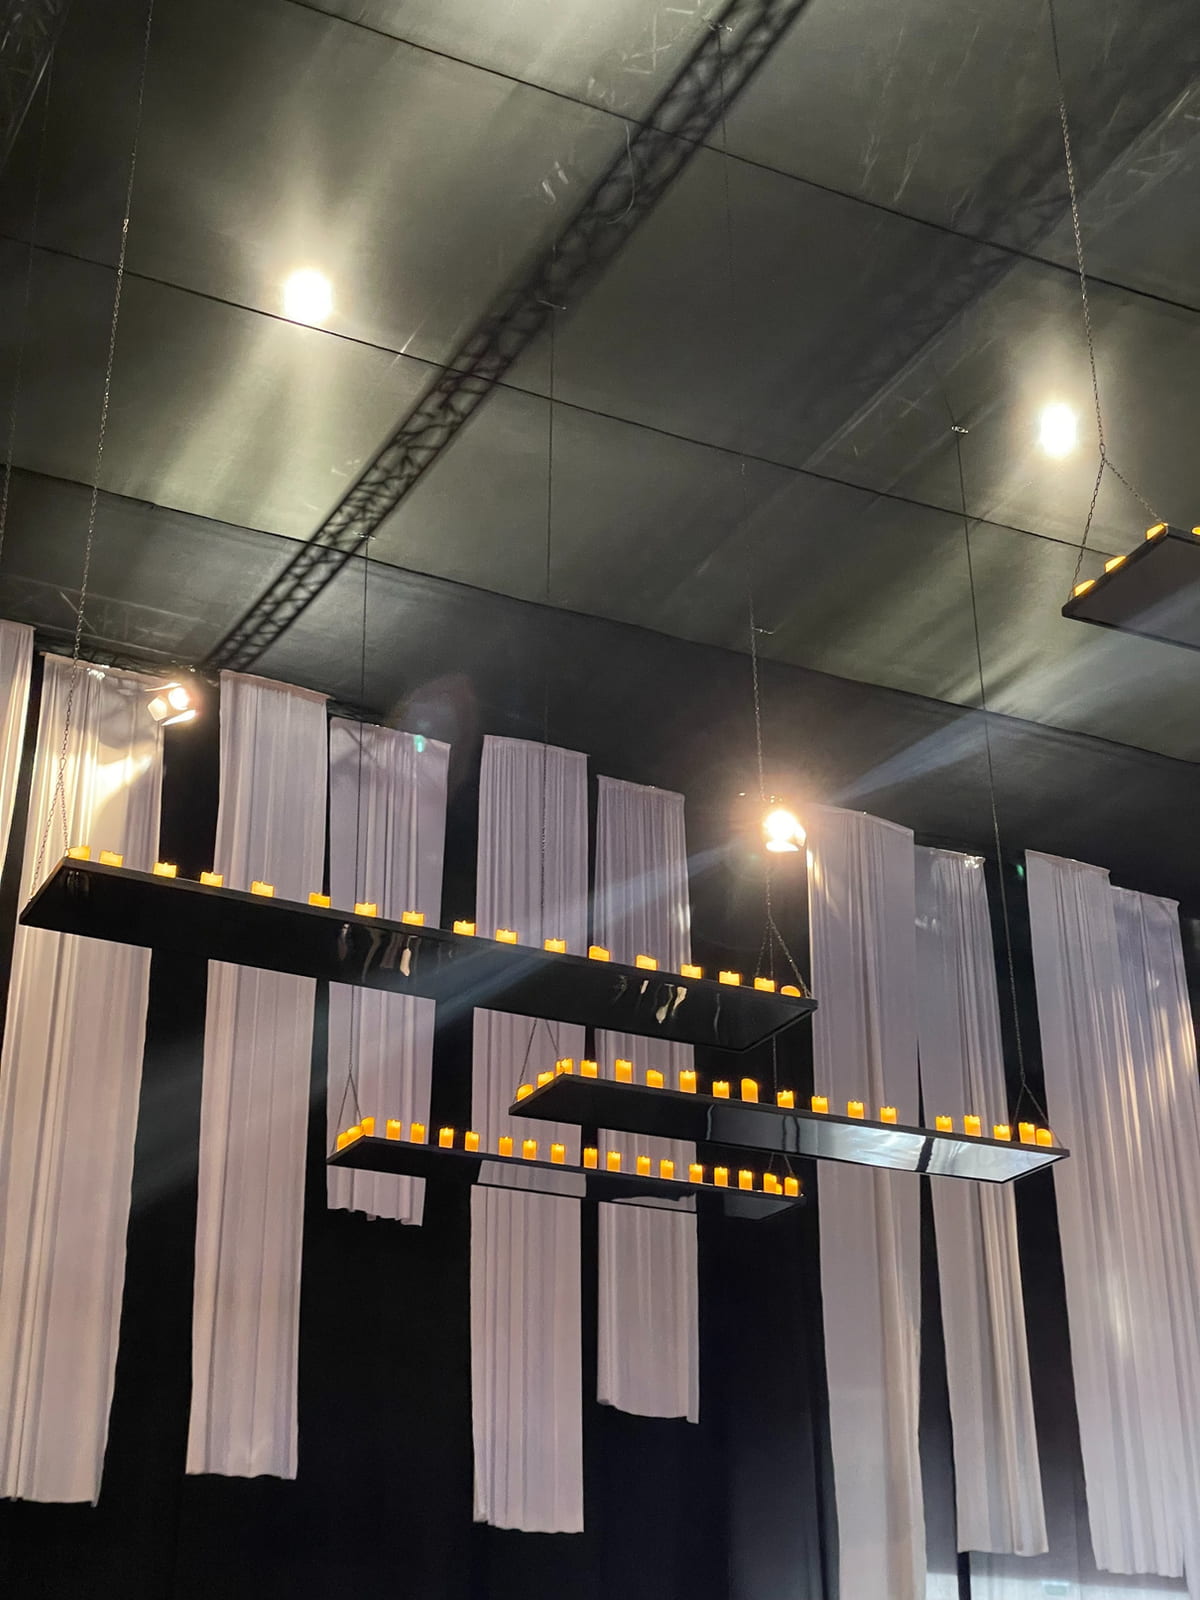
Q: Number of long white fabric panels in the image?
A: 10